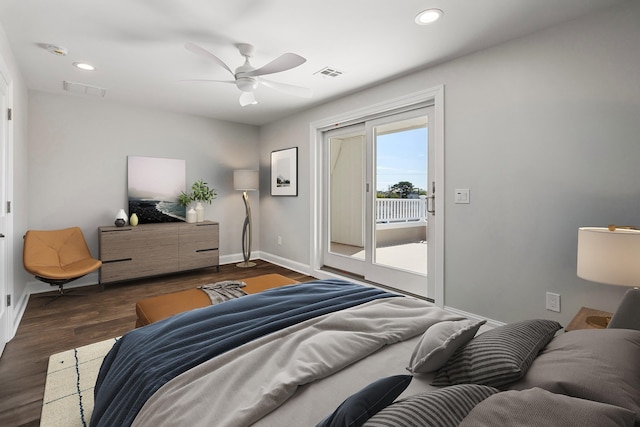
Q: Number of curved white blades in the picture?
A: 5